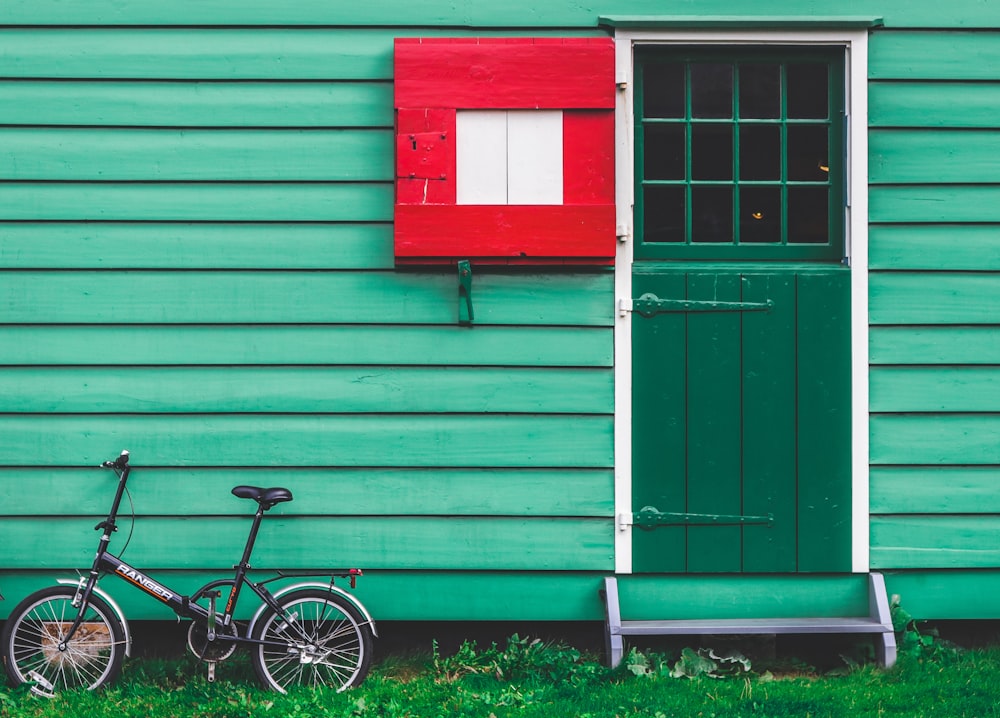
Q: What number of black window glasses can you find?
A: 12